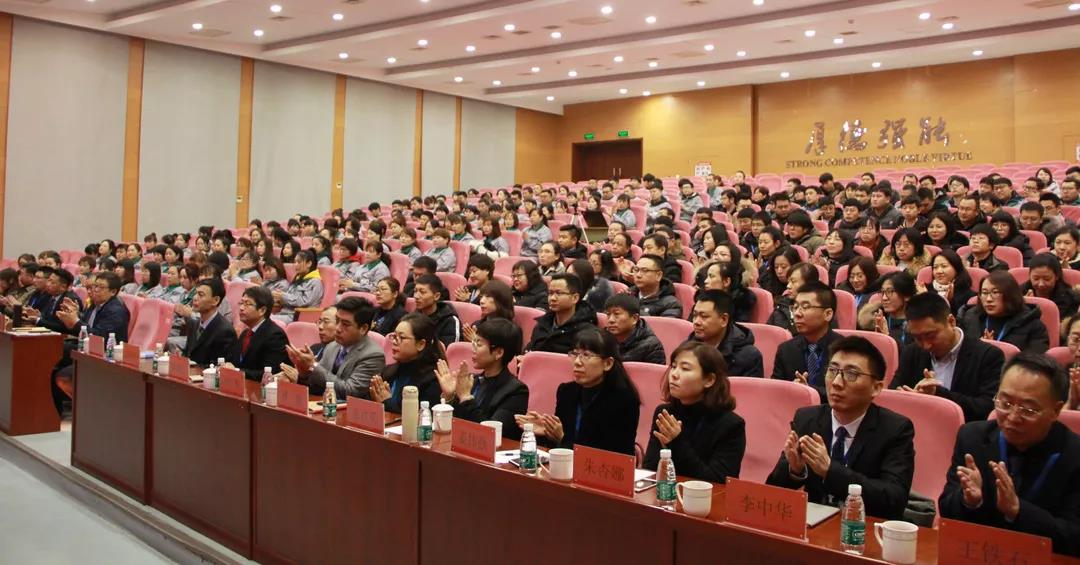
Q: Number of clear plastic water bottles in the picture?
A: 10